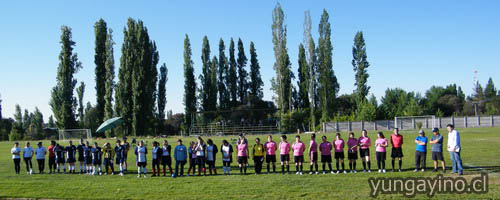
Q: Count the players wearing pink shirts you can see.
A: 10